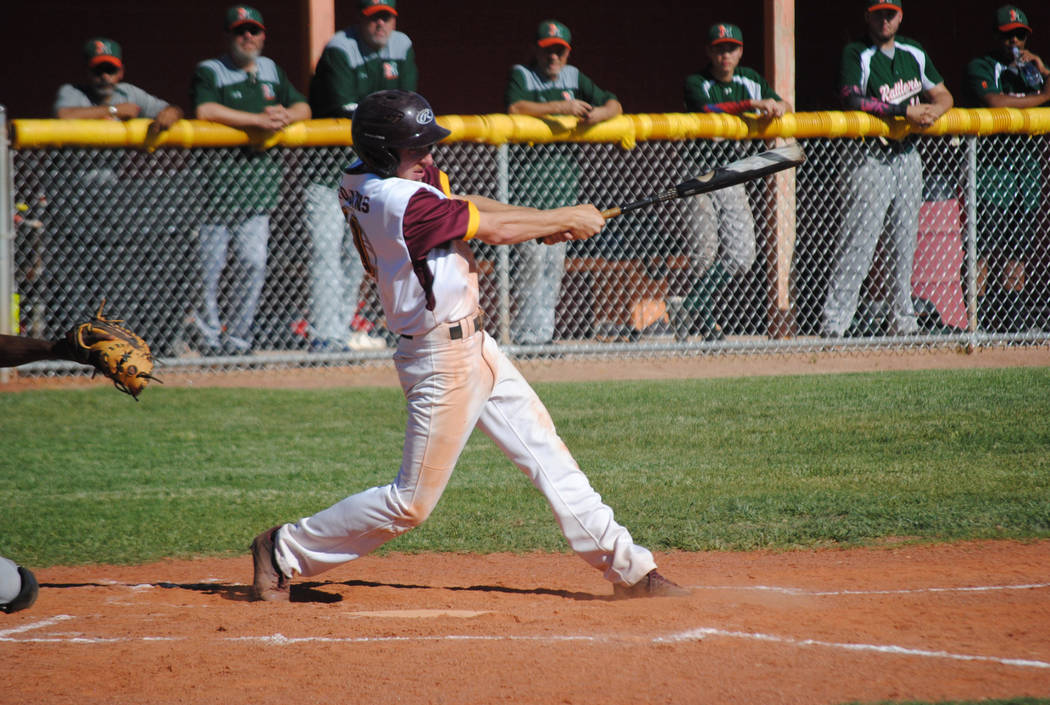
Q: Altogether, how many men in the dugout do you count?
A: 7